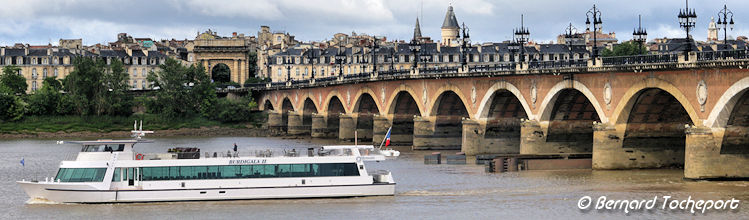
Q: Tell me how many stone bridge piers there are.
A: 10